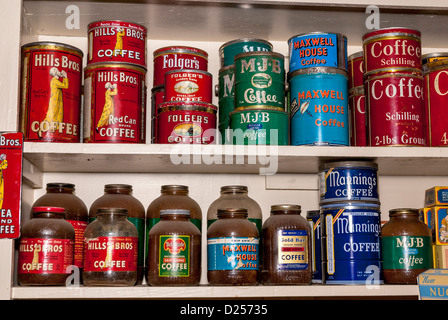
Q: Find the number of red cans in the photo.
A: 12